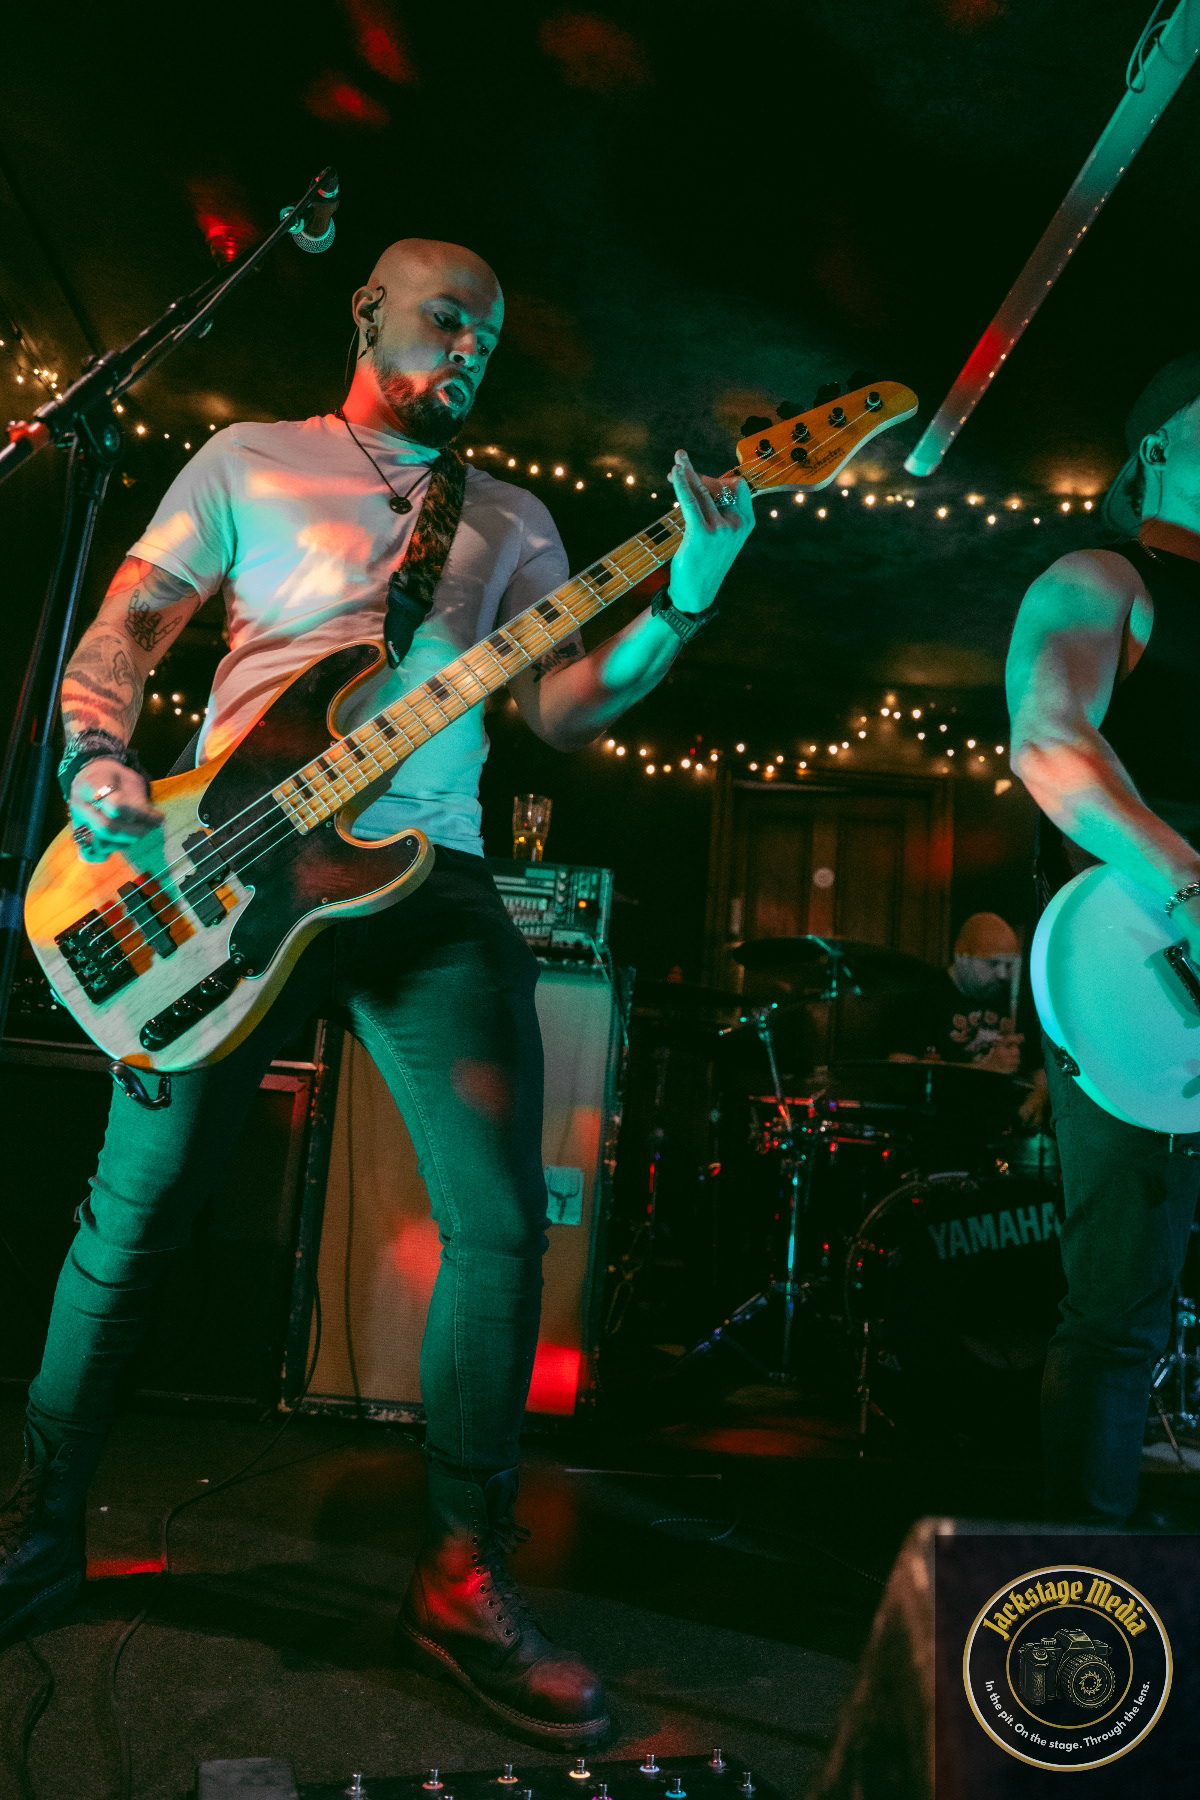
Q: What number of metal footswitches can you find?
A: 11